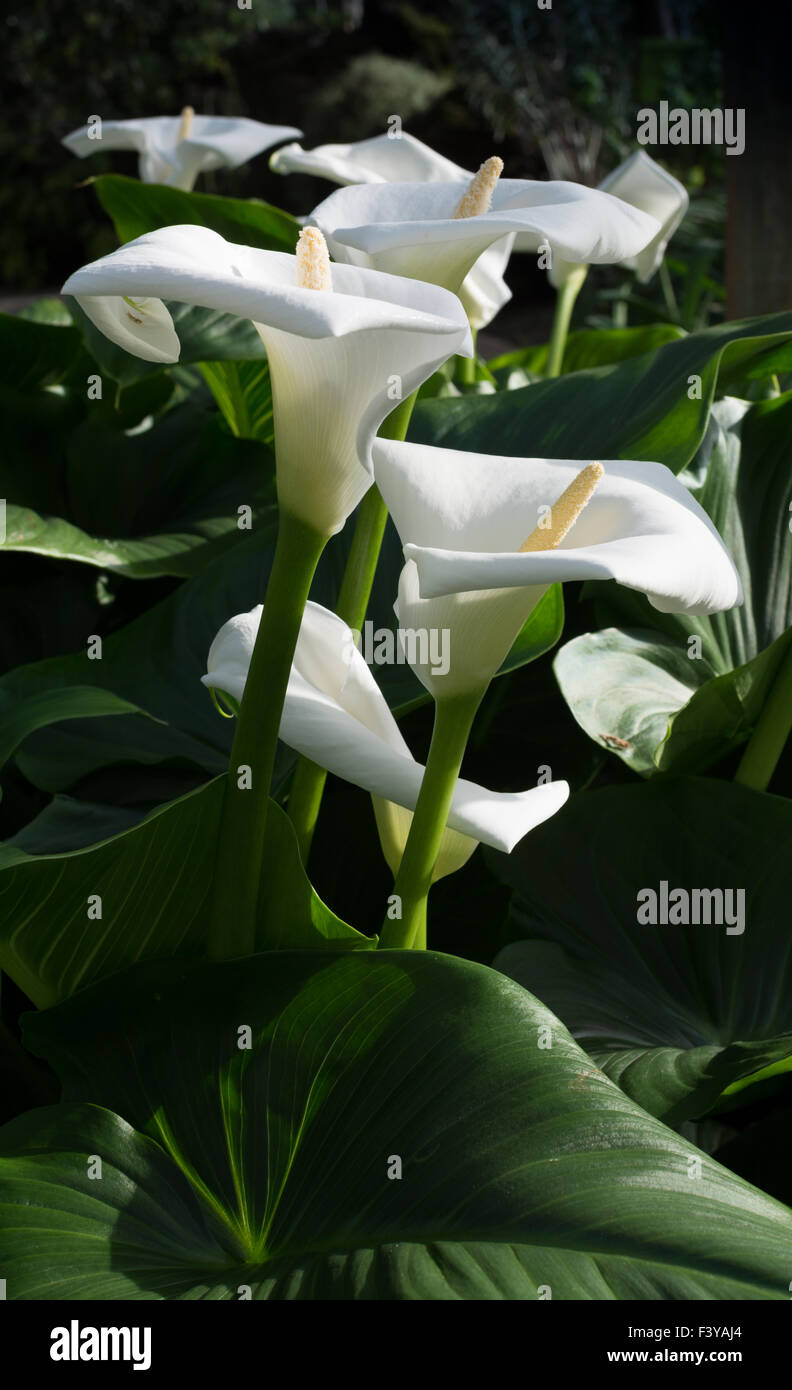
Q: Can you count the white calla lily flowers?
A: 7